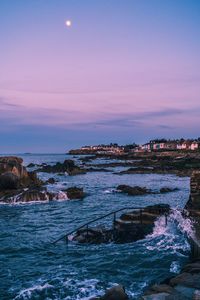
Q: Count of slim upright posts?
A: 5